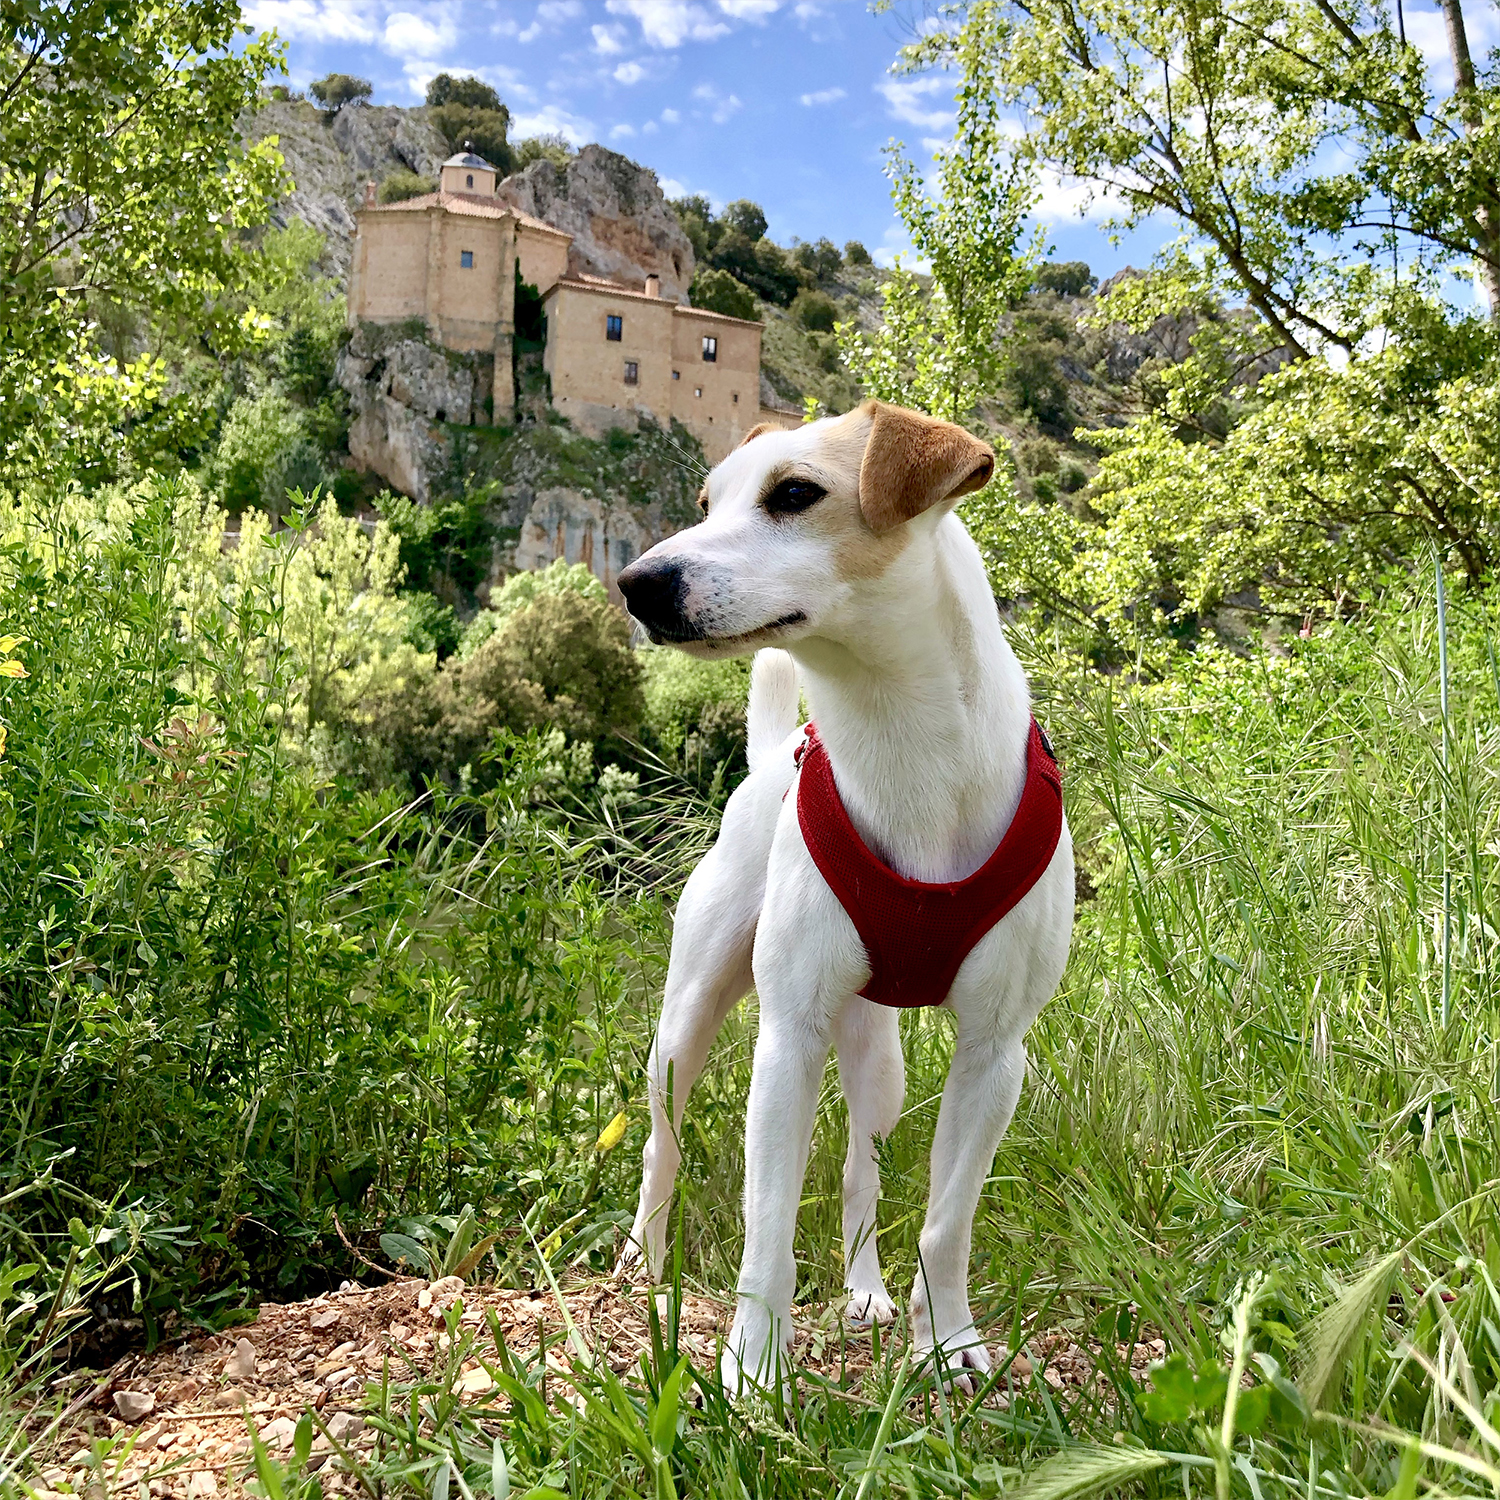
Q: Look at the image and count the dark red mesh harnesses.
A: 1